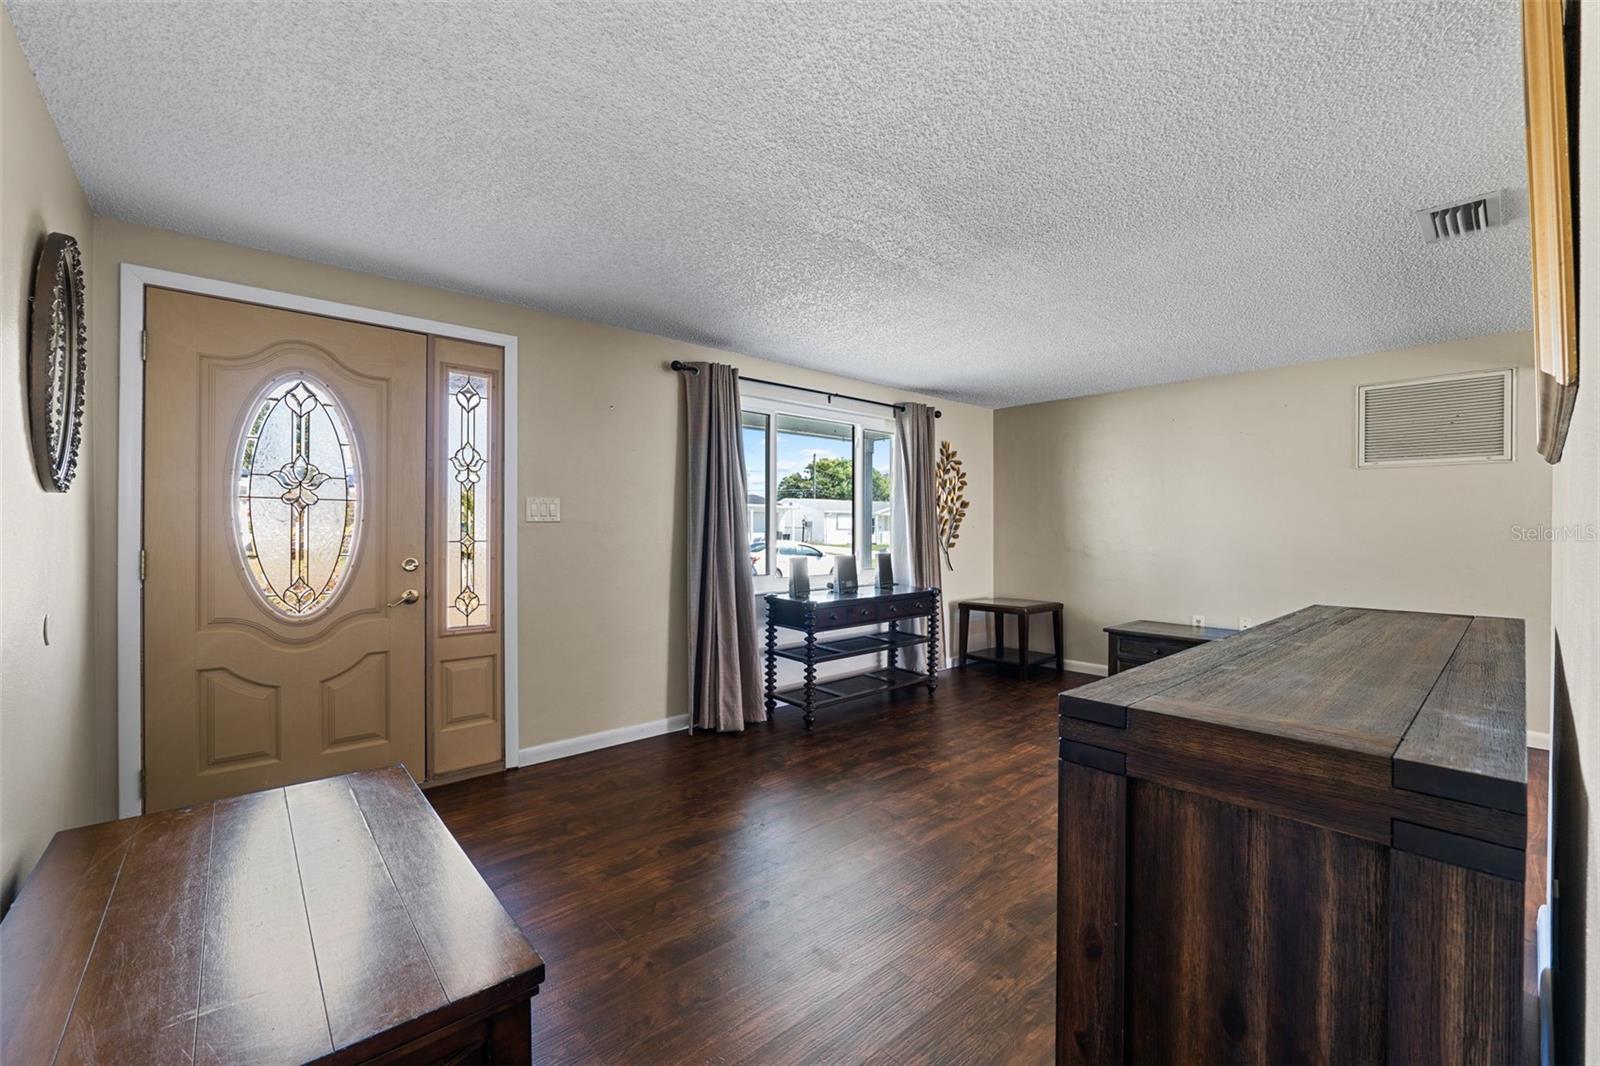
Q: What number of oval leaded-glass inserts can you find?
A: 1